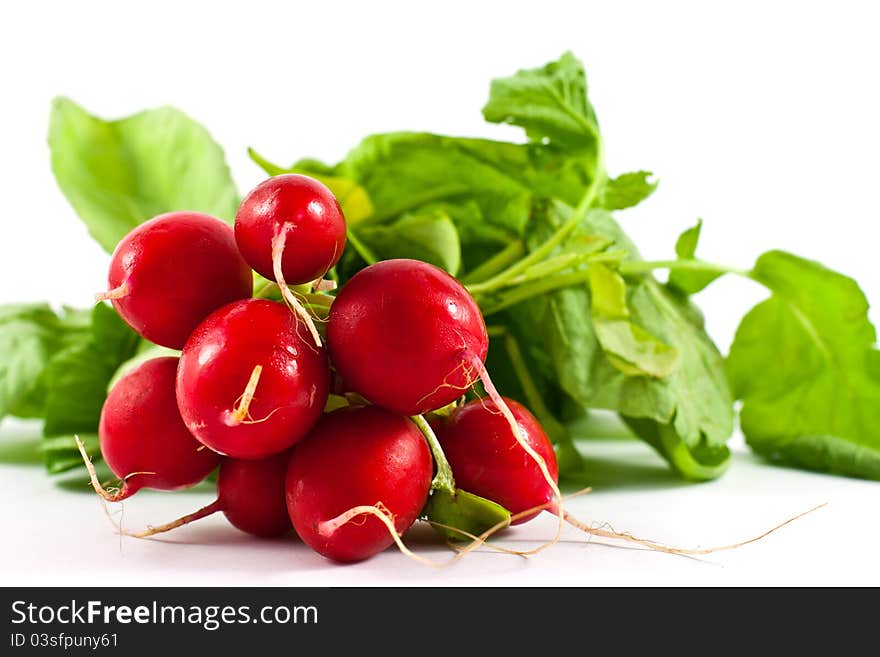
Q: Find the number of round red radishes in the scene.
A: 8